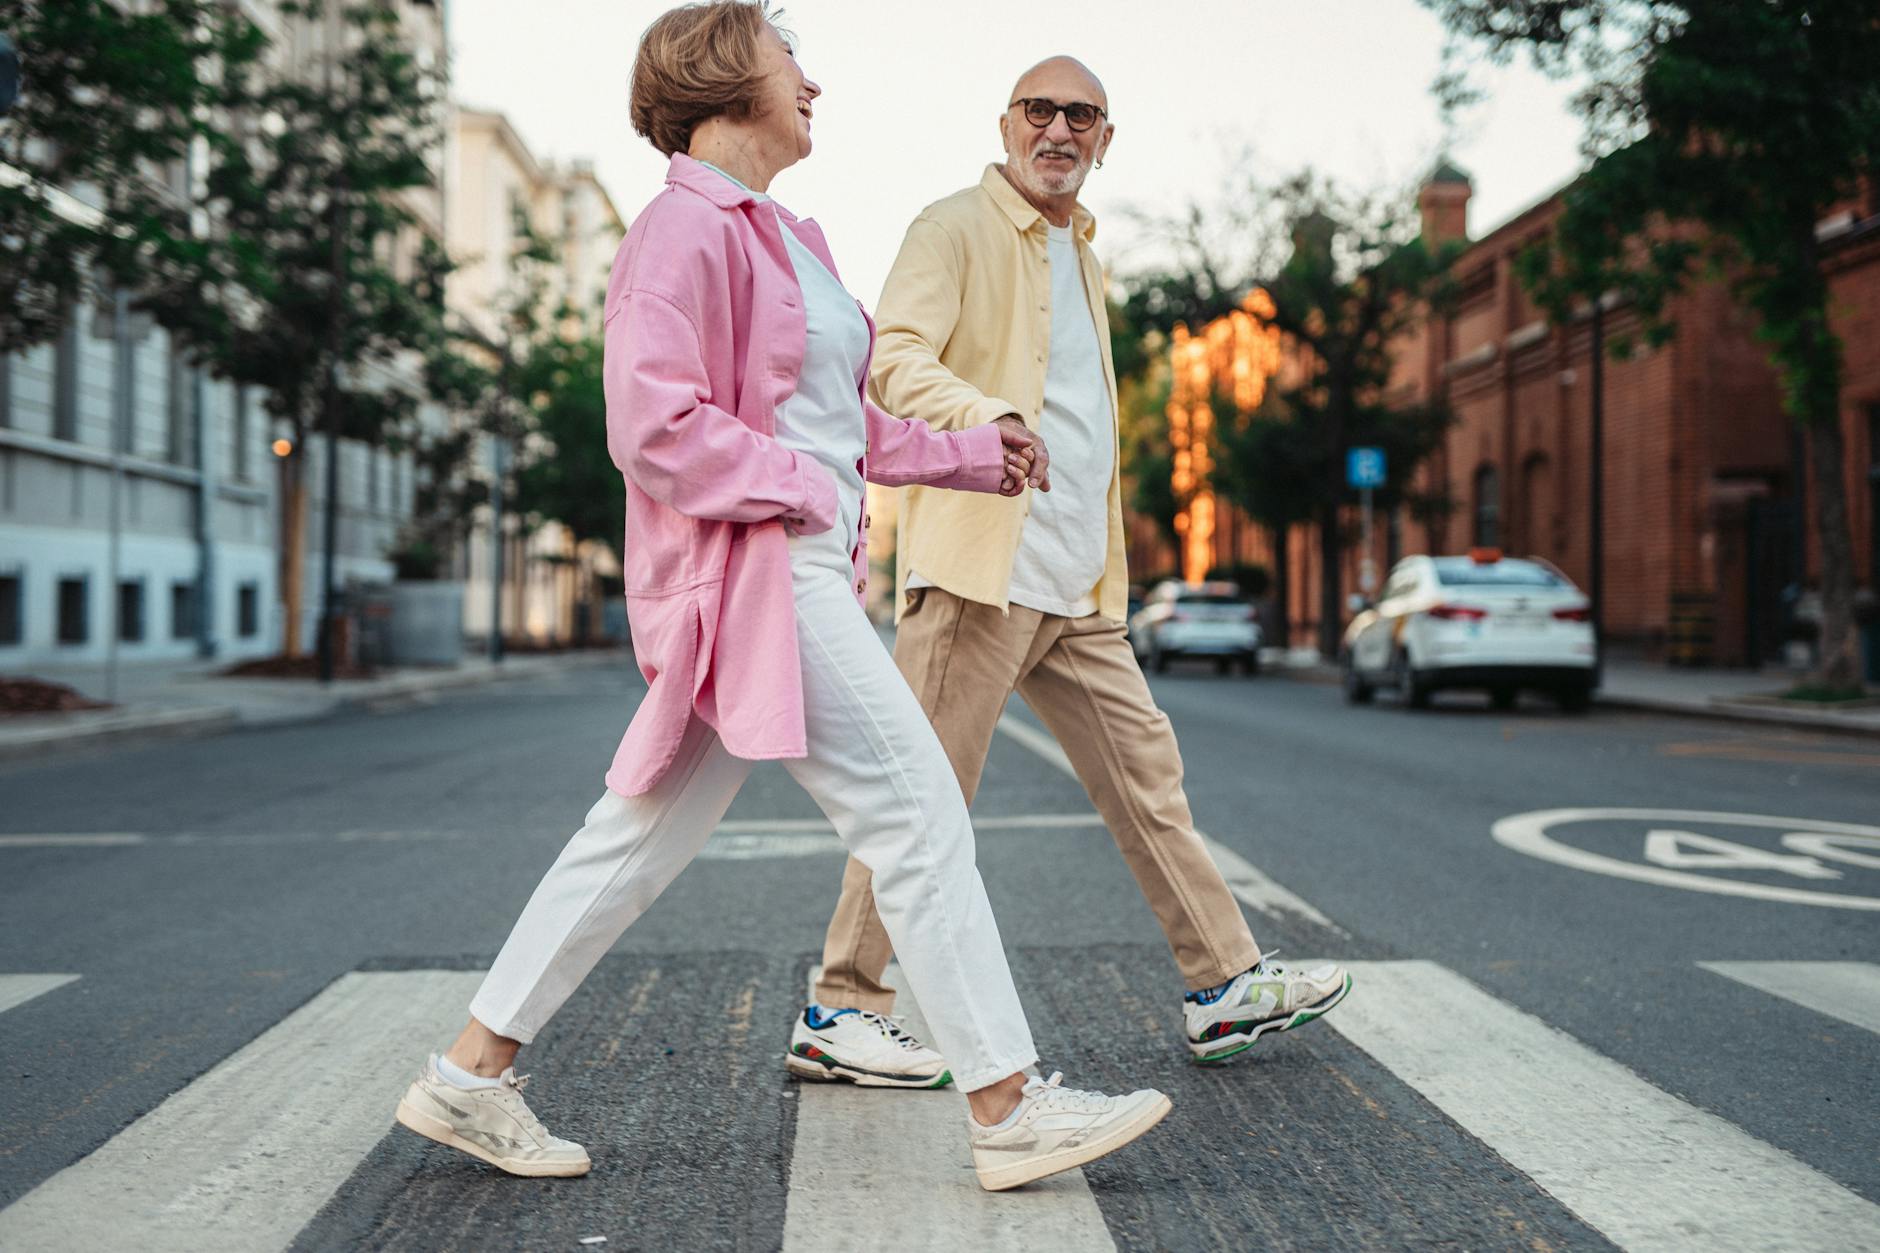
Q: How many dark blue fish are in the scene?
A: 0